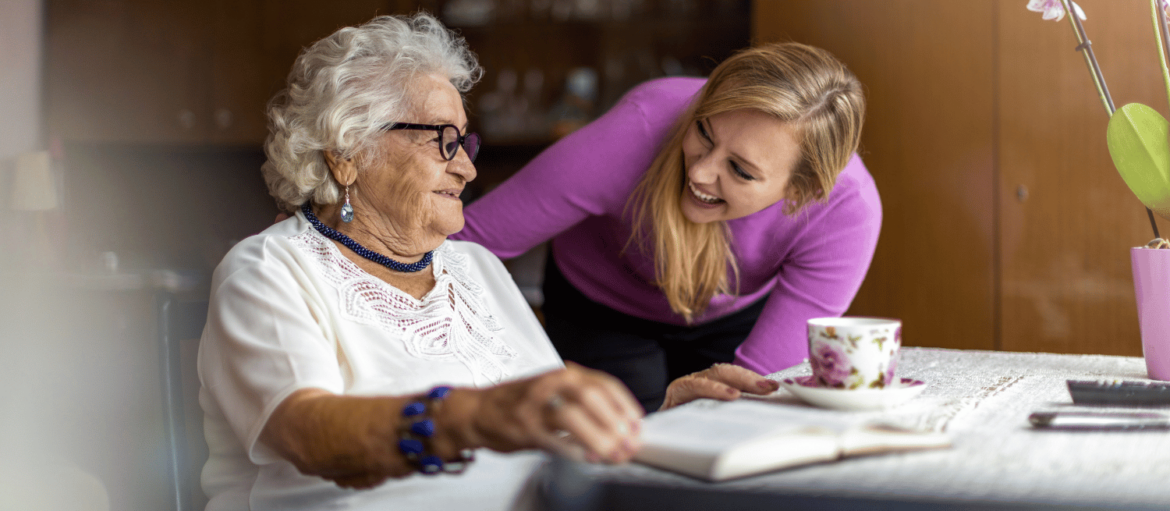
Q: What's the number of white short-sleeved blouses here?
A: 1